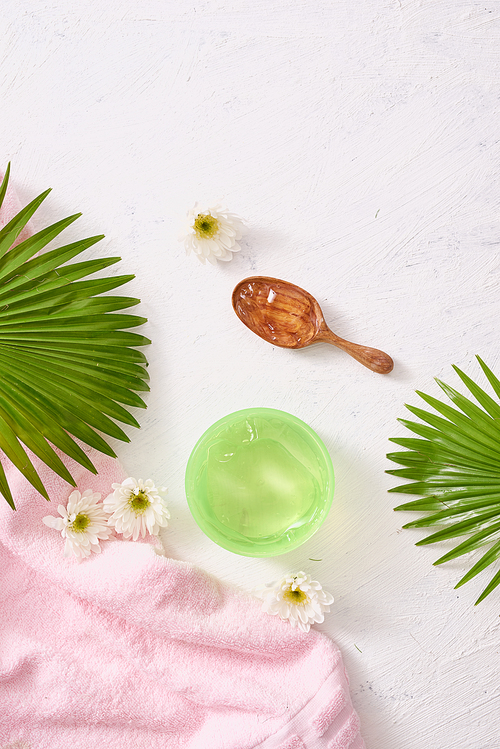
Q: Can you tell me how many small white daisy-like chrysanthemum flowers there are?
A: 4